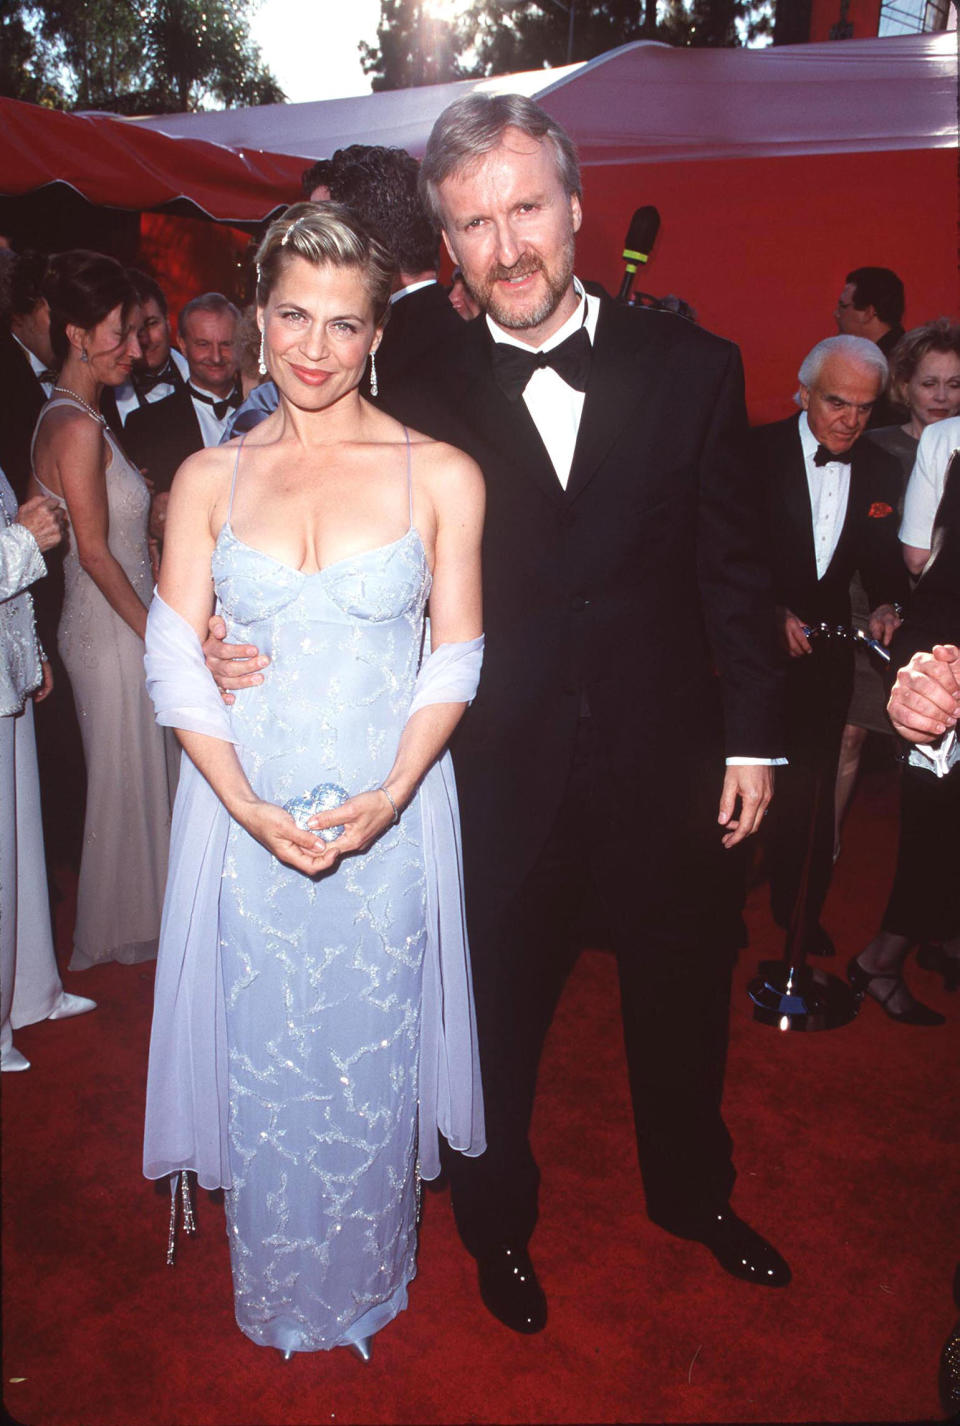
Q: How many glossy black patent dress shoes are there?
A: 2